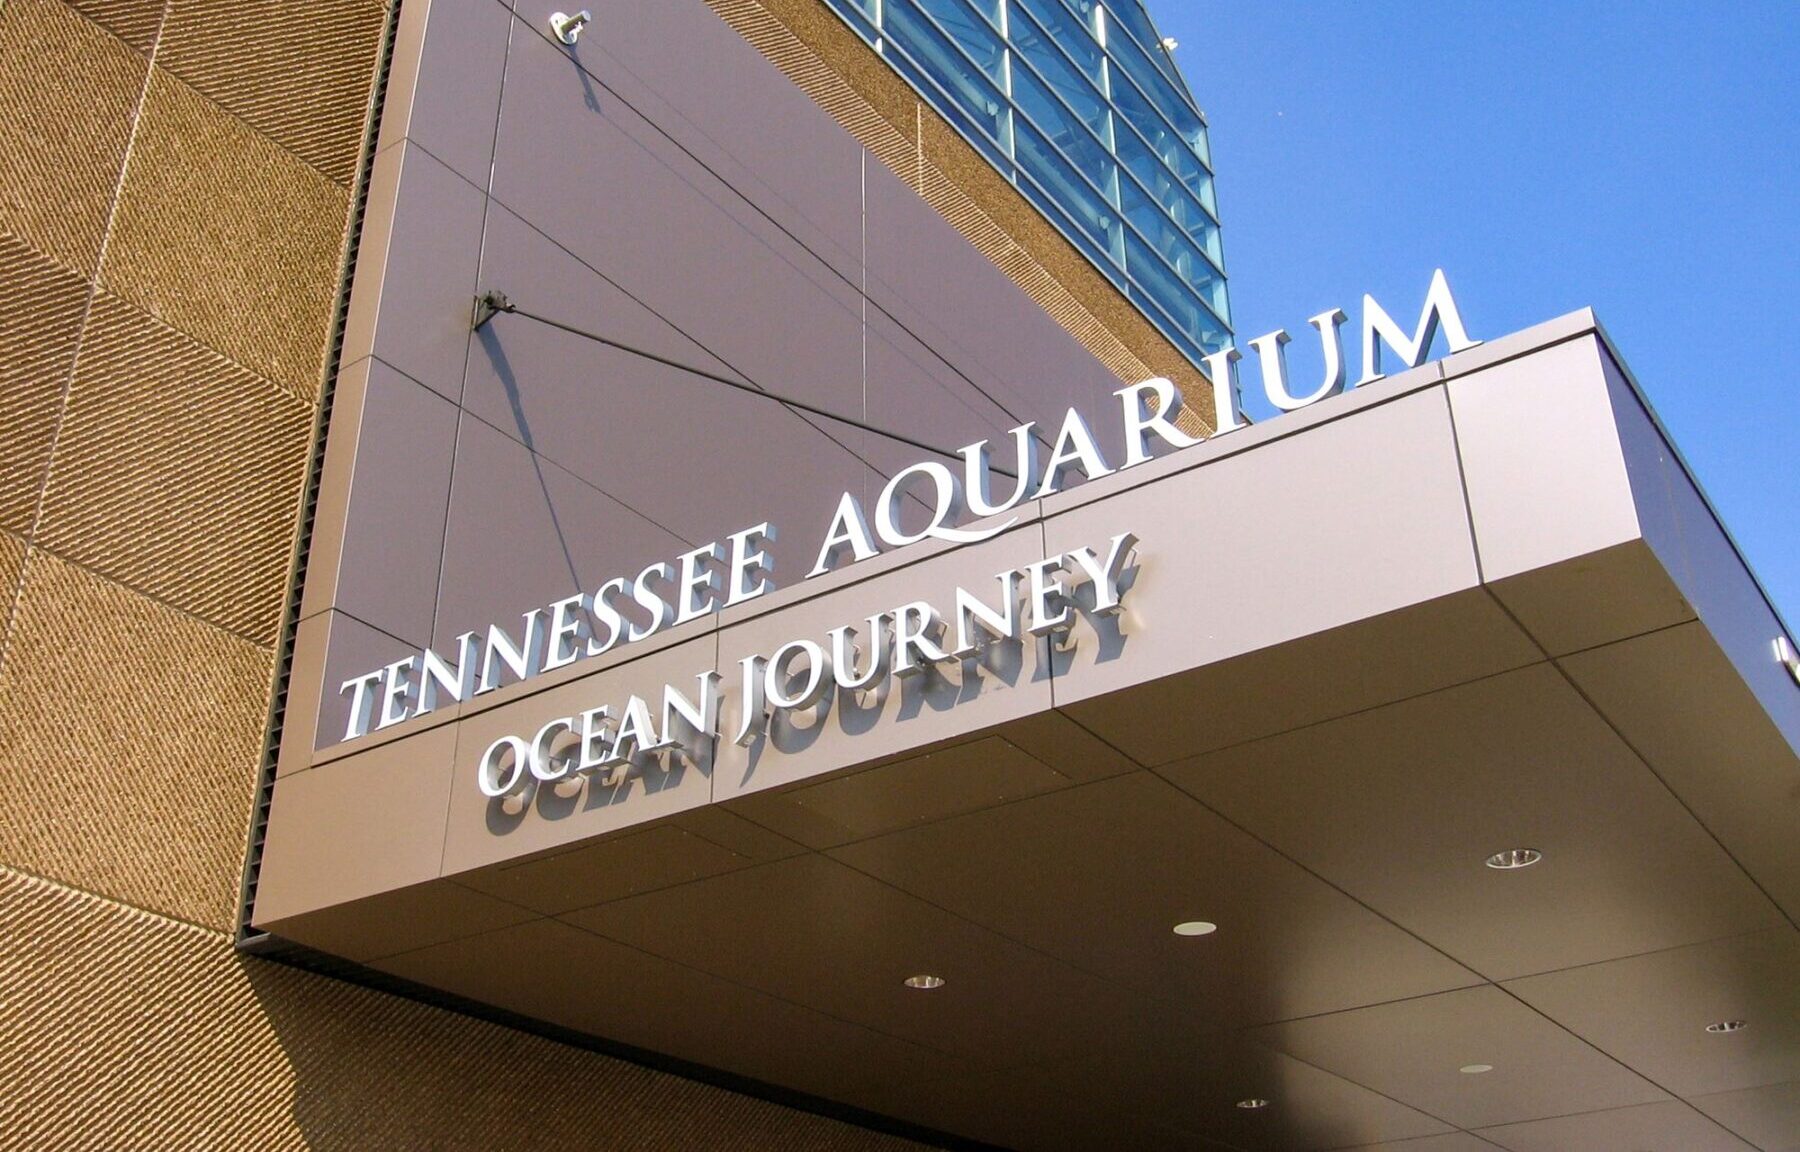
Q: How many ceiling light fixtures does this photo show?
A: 6